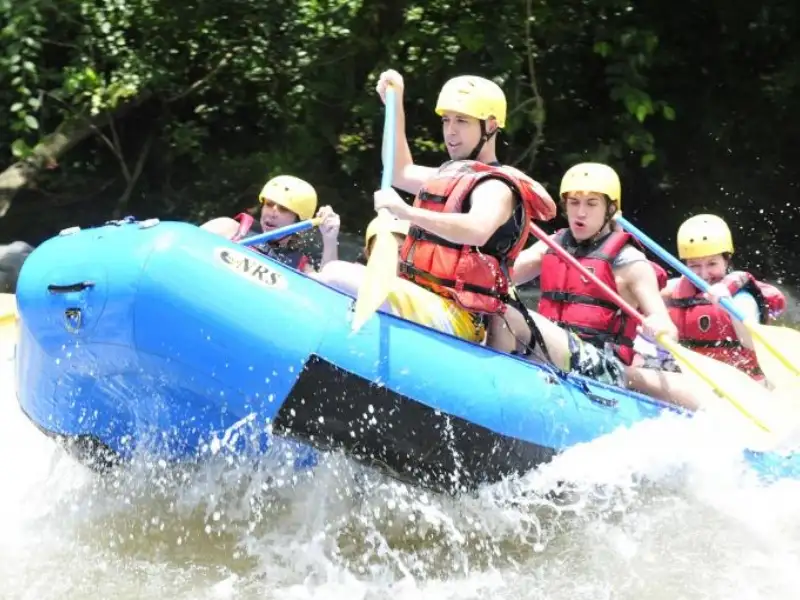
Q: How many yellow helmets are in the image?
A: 5